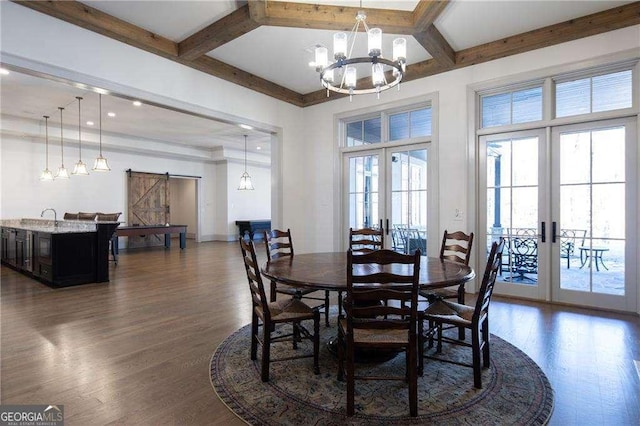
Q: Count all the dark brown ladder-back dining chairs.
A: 6